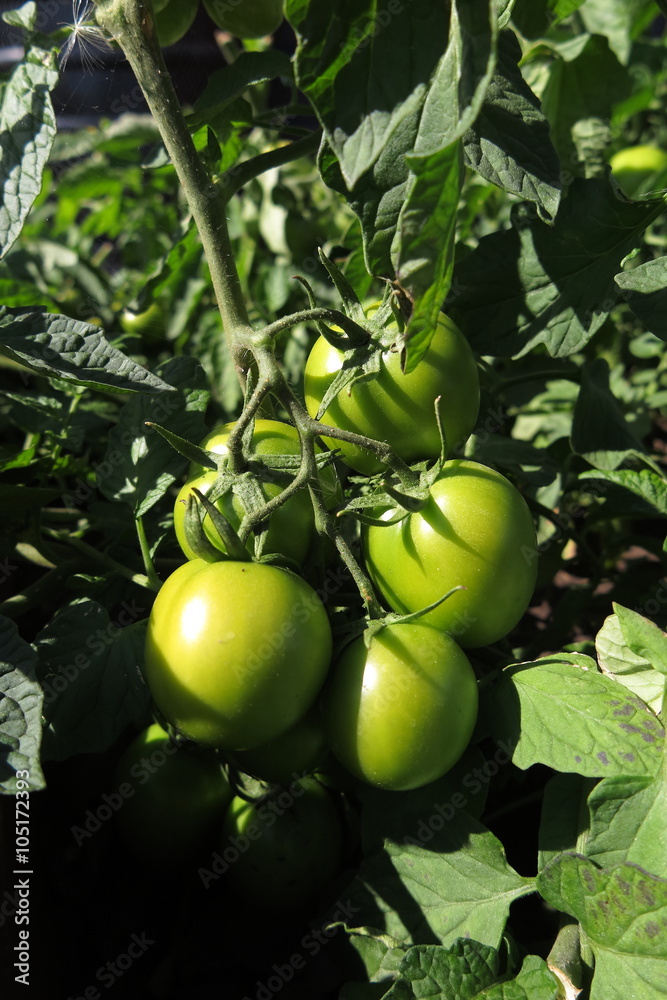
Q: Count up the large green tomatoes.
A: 5